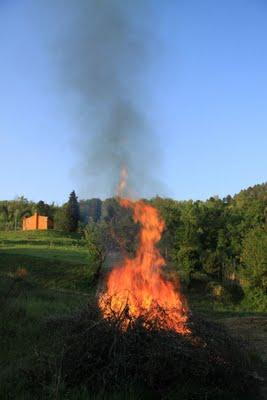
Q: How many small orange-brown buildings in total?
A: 1